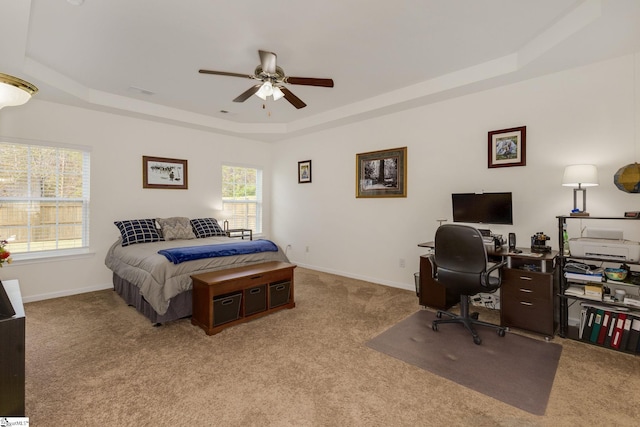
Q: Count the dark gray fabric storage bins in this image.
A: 3